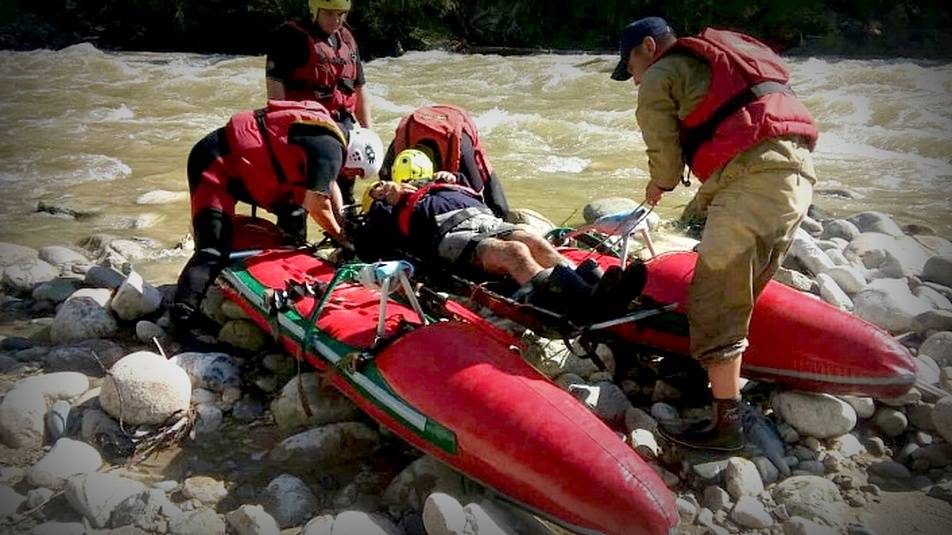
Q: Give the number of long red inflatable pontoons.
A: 2